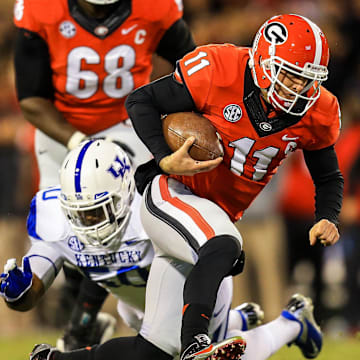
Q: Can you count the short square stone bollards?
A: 0